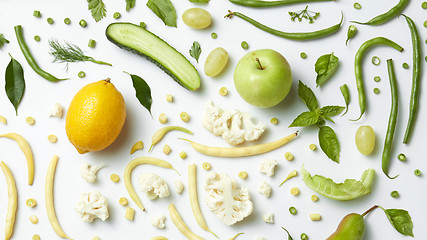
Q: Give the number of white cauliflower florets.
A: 11